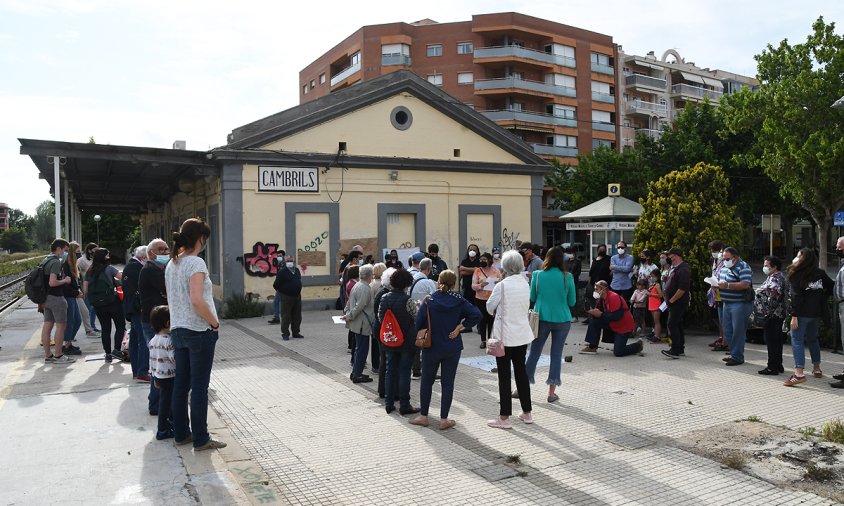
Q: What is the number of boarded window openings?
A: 3